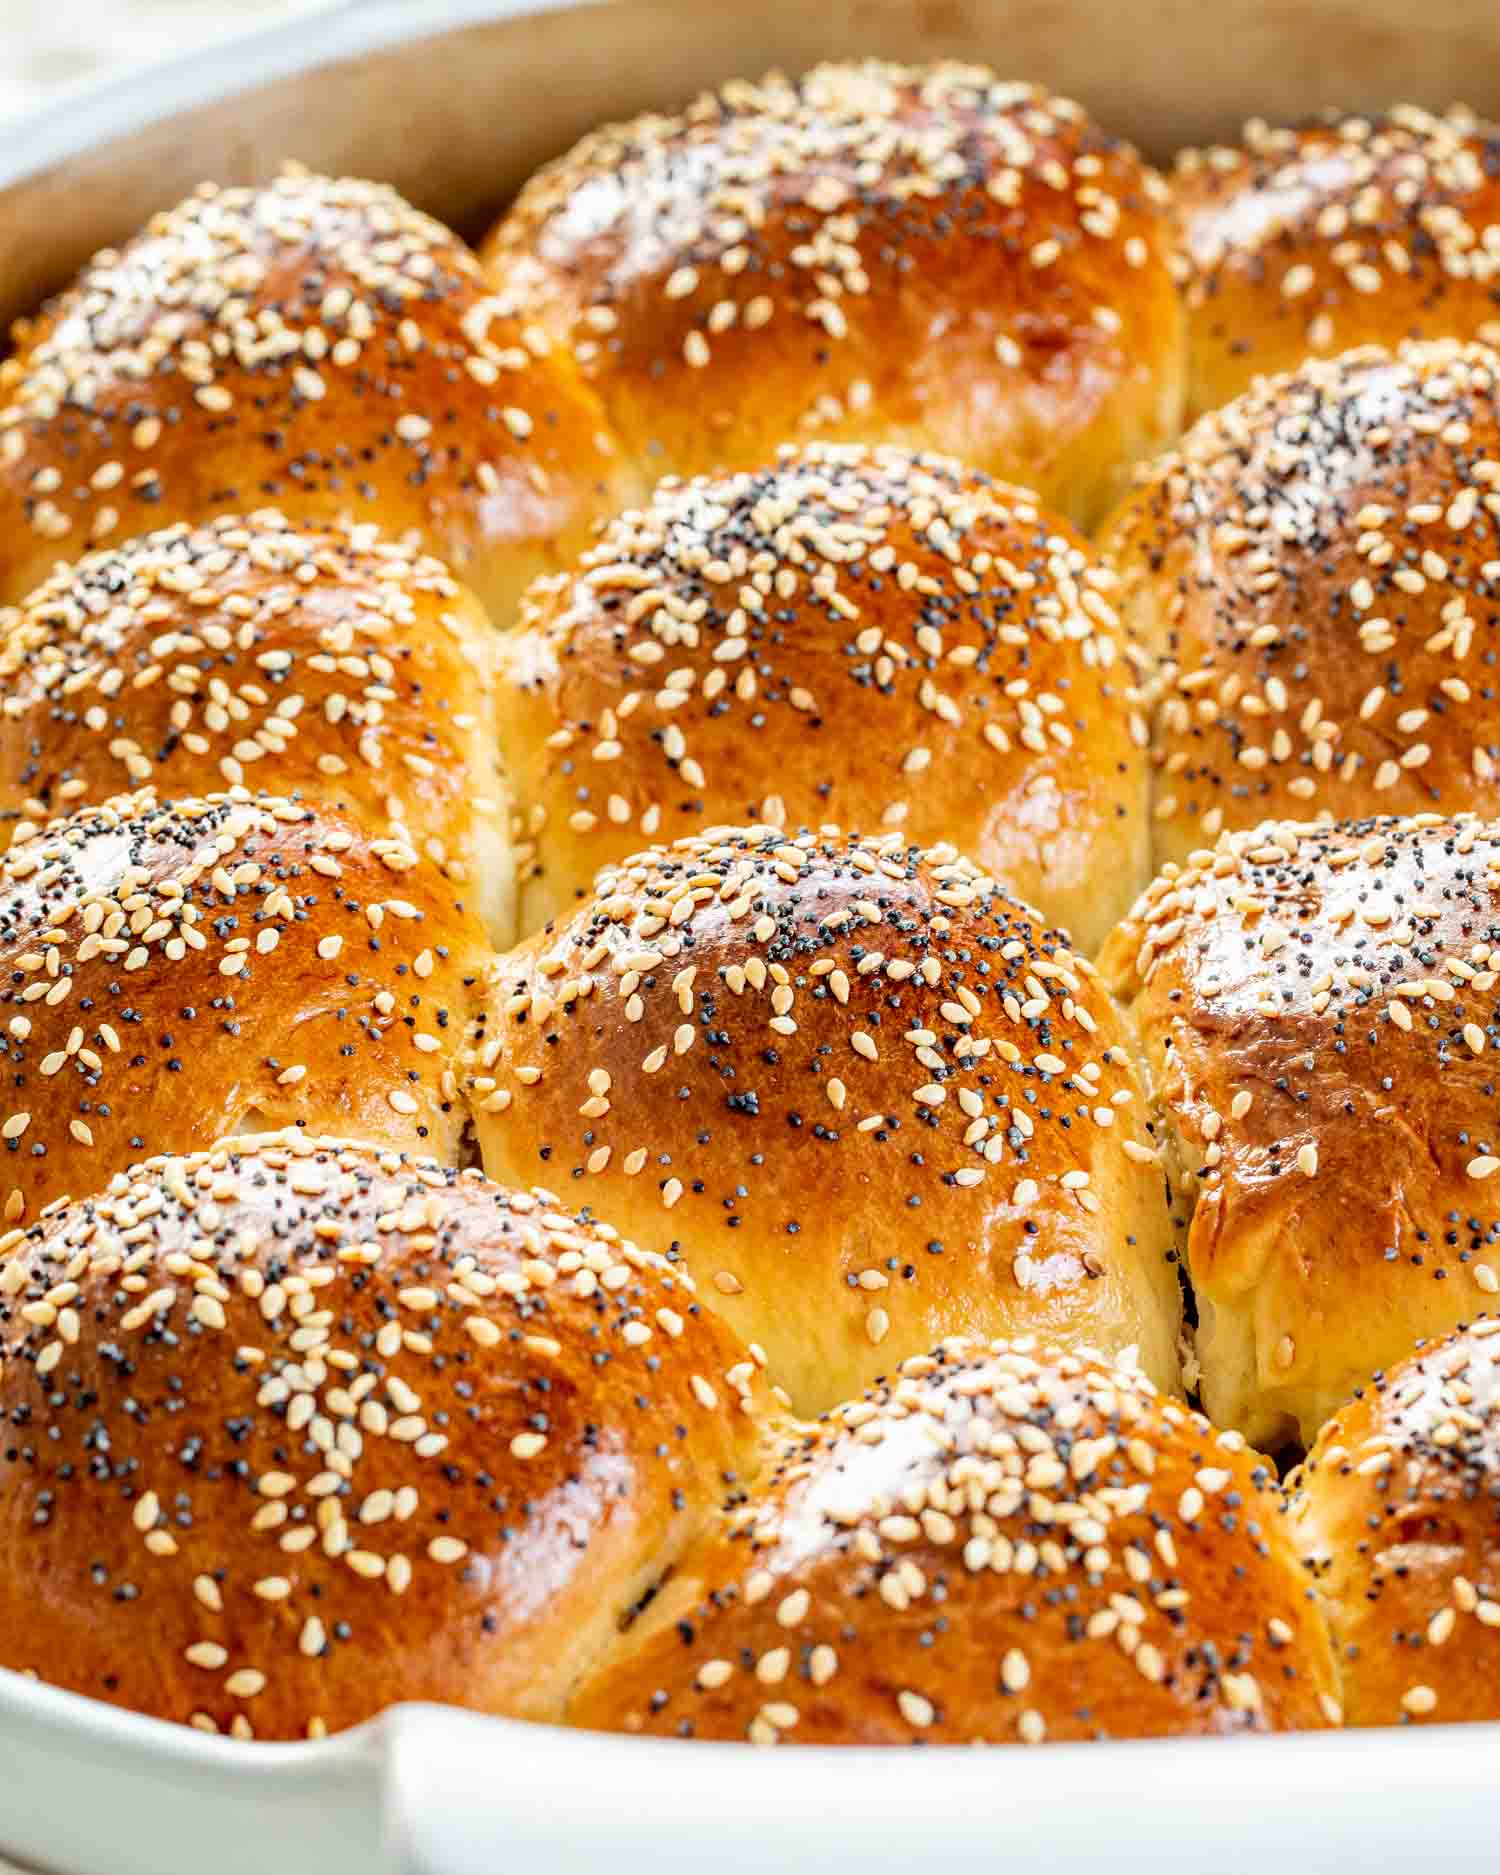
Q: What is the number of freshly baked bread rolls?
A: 12